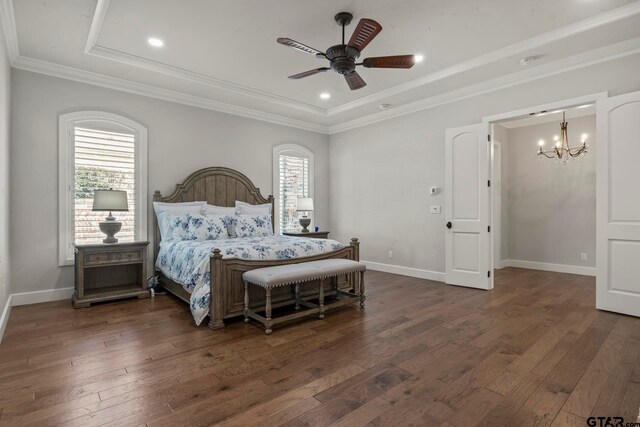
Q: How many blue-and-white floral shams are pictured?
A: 2